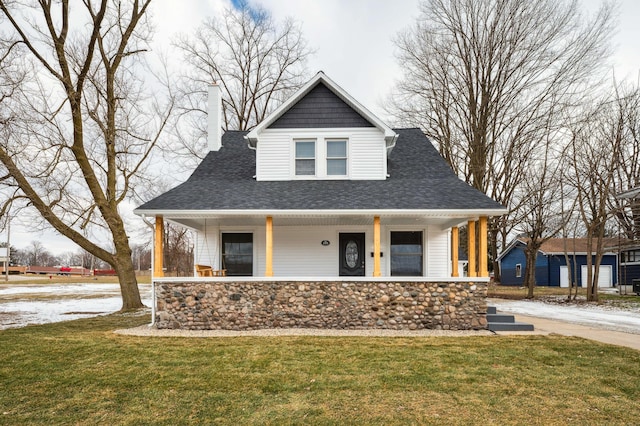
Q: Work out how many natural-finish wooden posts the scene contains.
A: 6